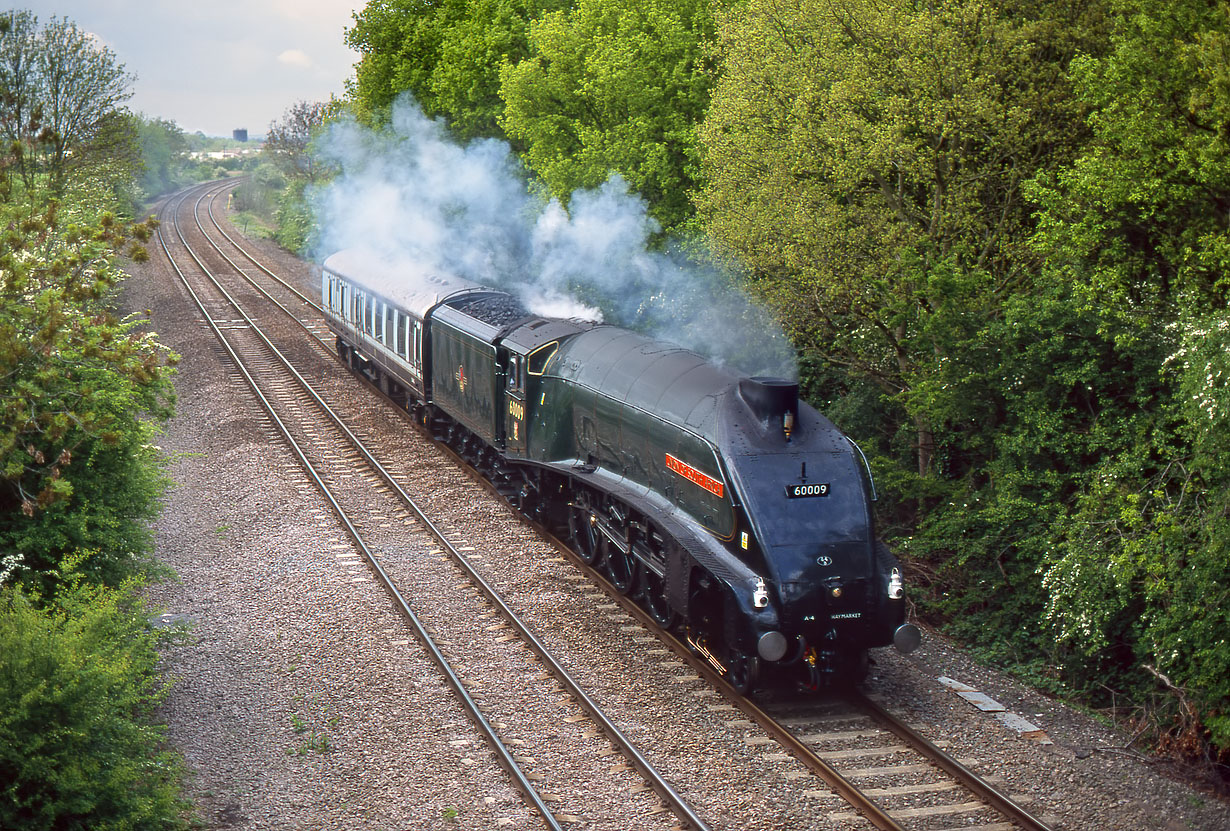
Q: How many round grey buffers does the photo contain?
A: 2